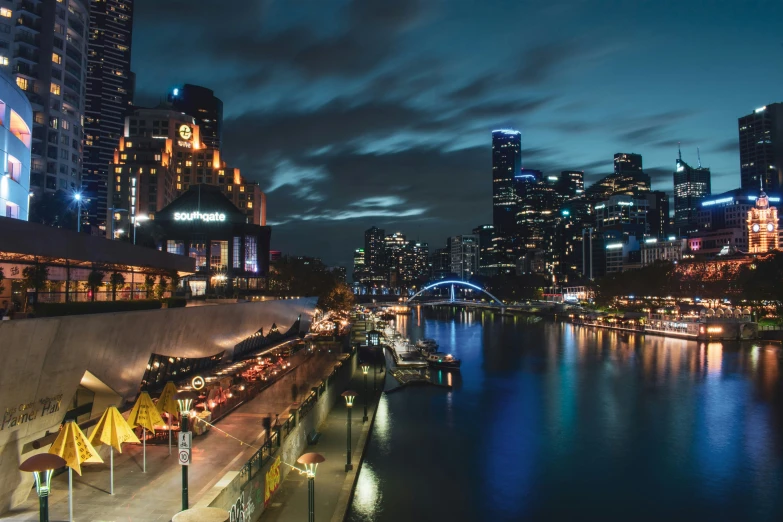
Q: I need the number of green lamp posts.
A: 5